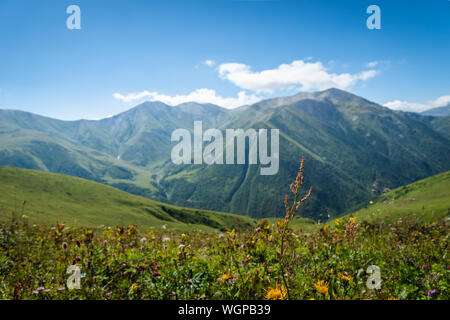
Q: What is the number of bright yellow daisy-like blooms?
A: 4